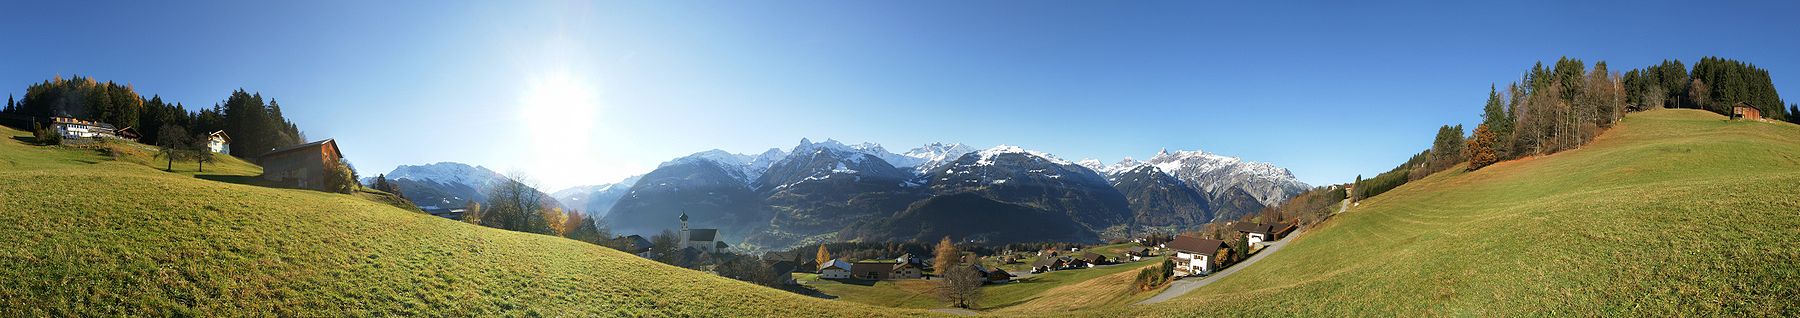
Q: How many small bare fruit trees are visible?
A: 2